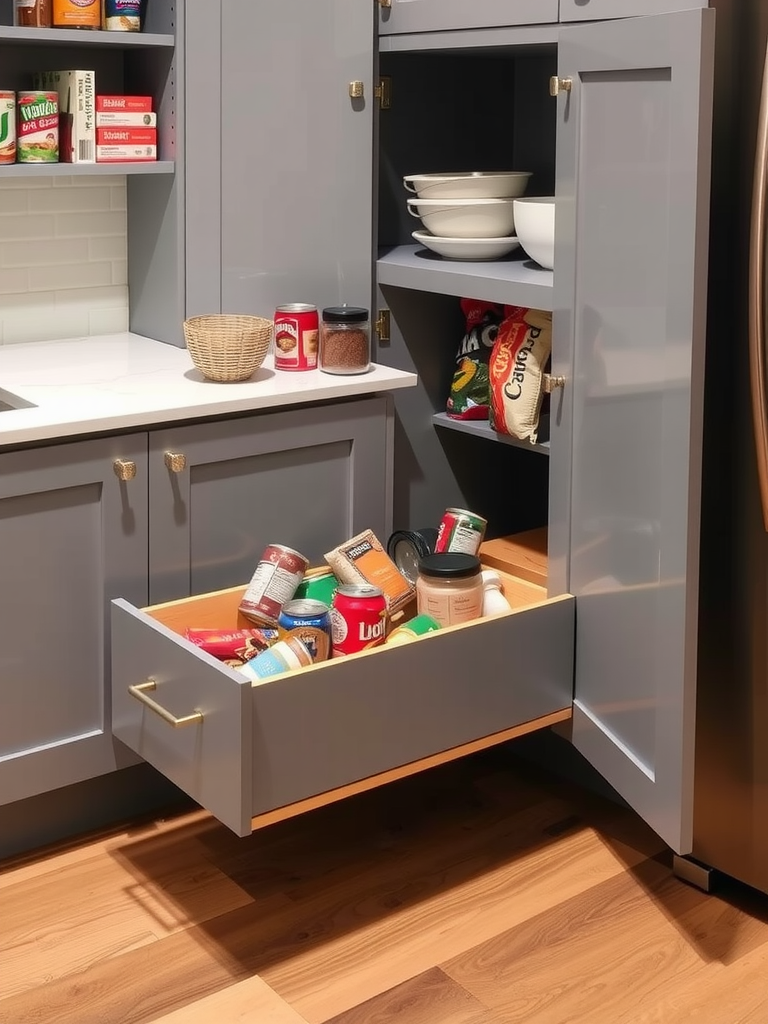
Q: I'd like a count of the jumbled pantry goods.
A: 12